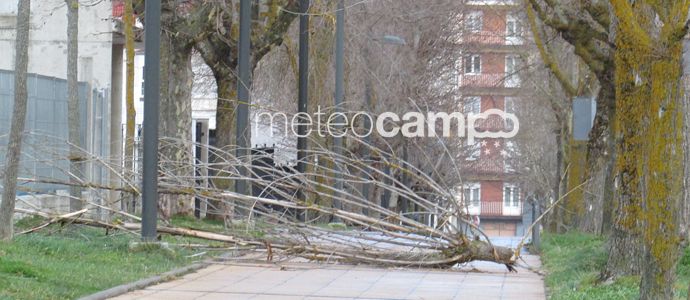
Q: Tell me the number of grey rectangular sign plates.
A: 1